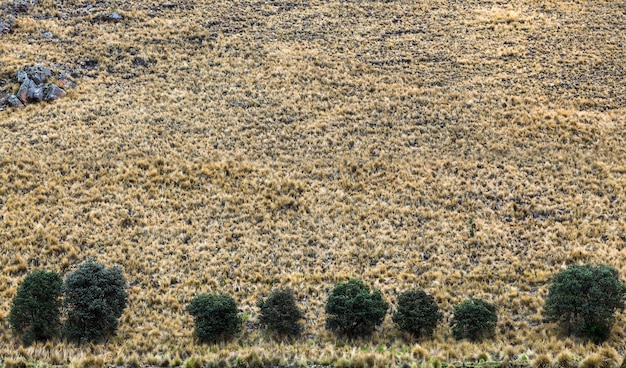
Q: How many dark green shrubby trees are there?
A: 8